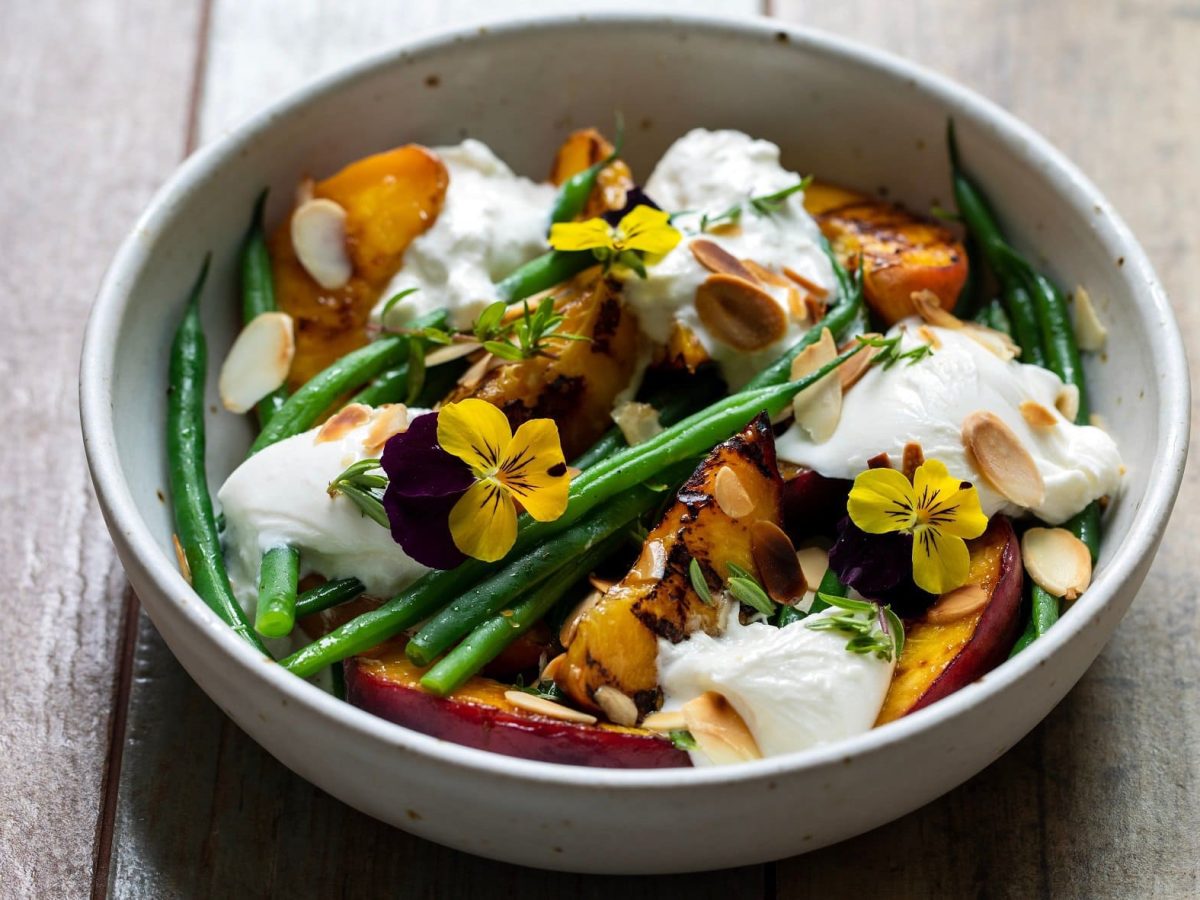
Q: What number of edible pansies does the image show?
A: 3